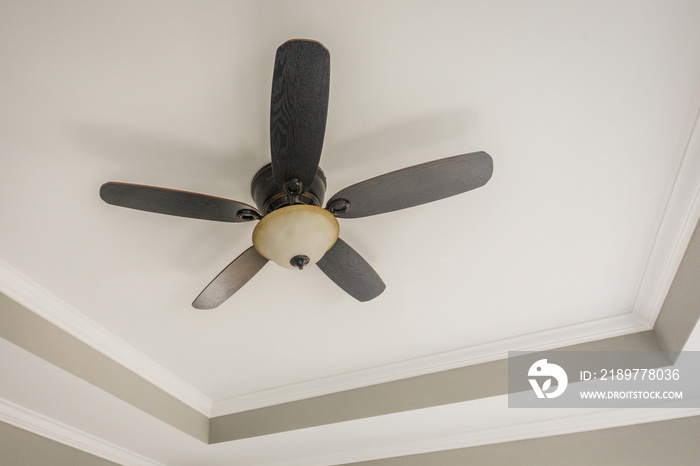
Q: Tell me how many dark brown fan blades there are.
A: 5